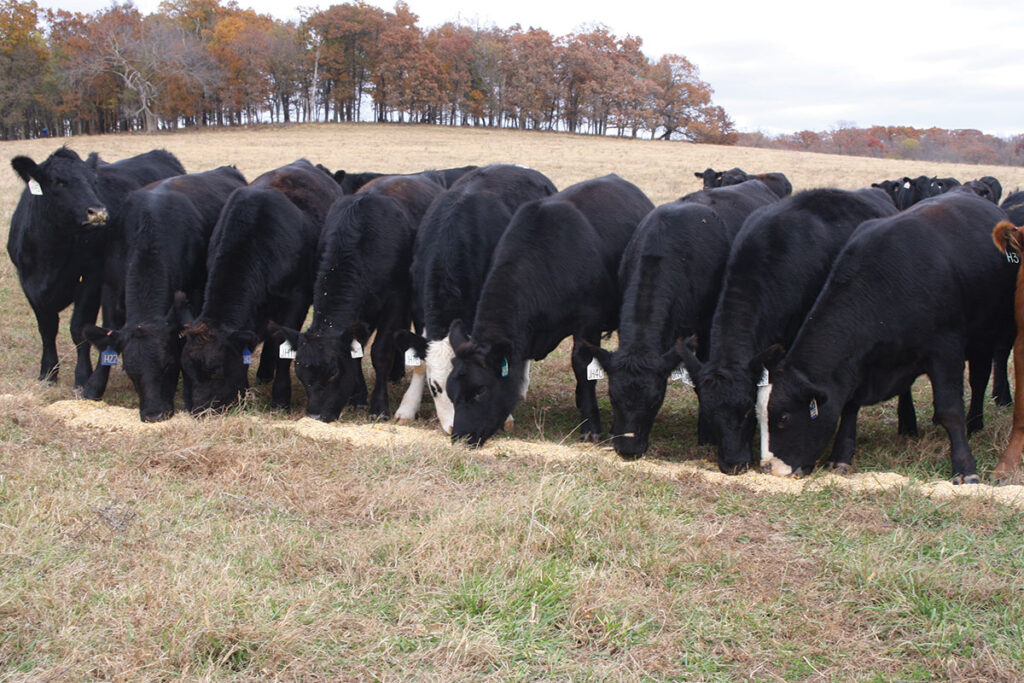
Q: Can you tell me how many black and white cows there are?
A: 2